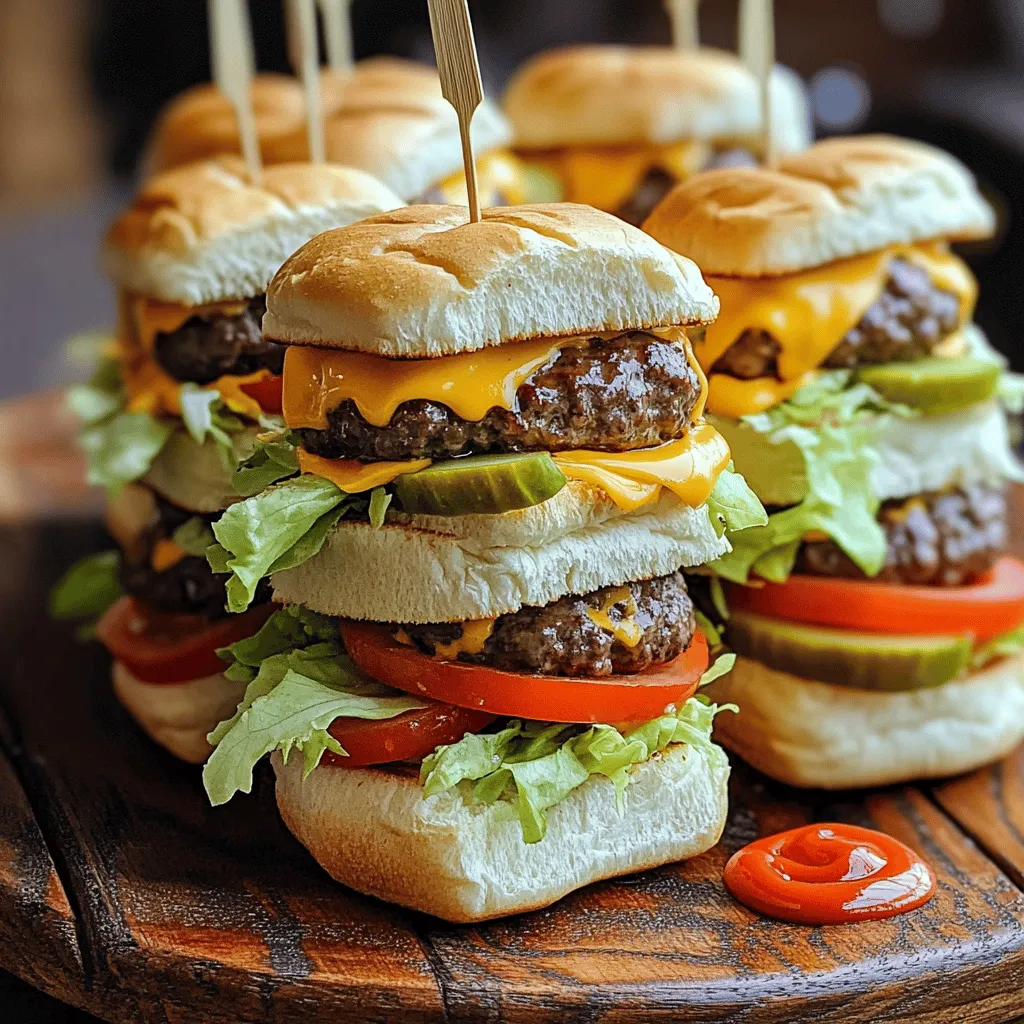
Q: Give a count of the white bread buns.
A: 12